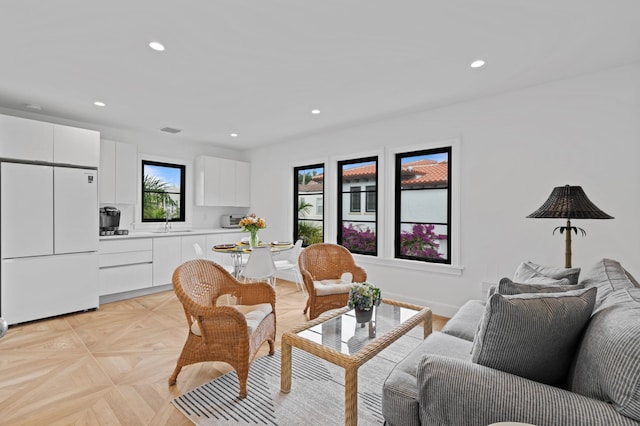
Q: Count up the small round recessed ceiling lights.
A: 5